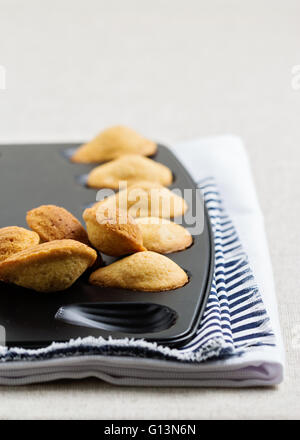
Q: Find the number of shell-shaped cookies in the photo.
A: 9